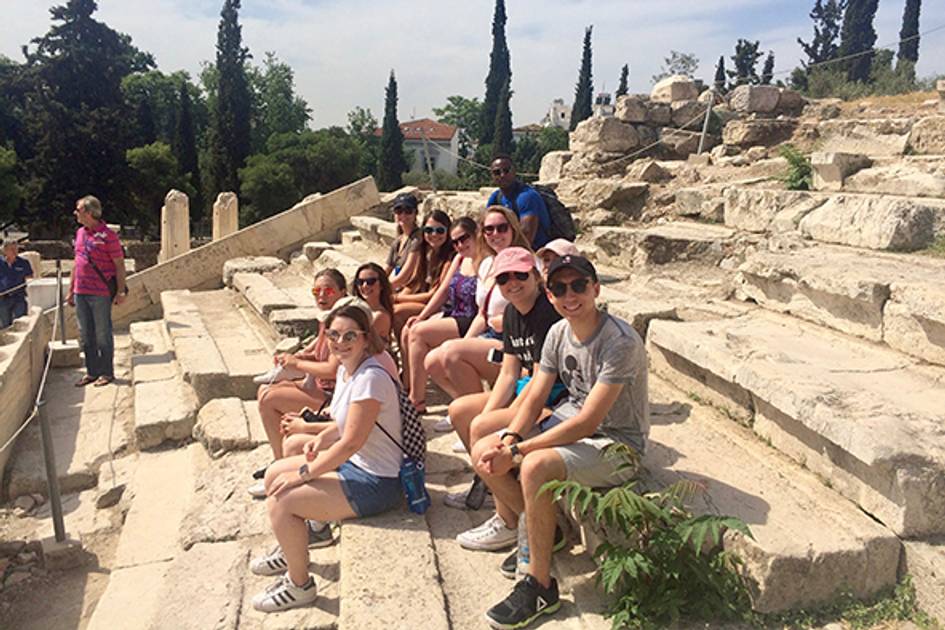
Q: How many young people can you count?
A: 12